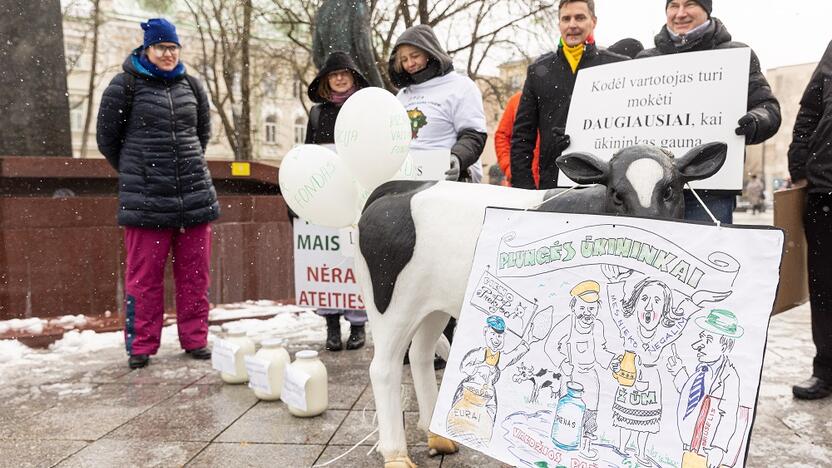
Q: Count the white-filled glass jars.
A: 3